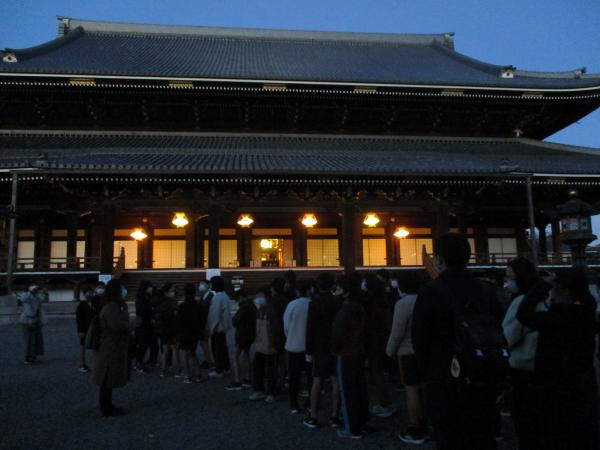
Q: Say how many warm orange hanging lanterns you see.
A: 6